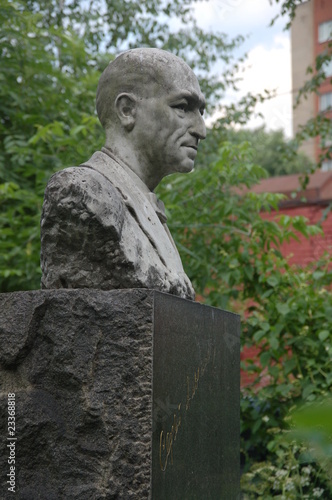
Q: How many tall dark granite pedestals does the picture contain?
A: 1